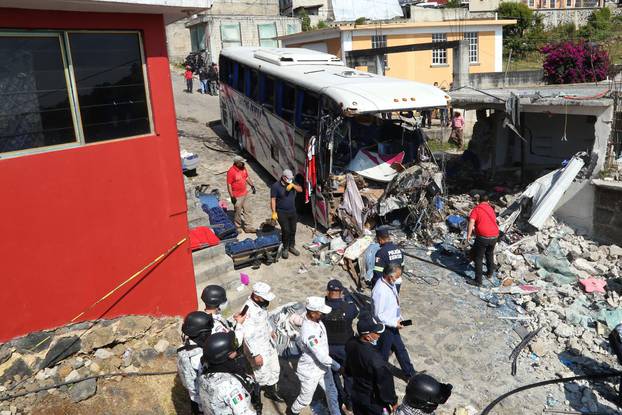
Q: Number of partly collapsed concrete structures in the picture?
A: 1